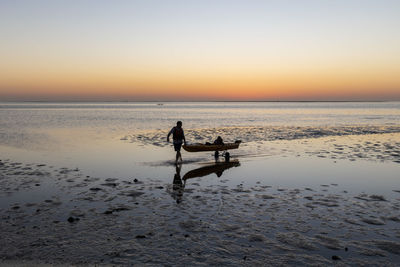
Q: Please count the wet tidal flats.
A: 1